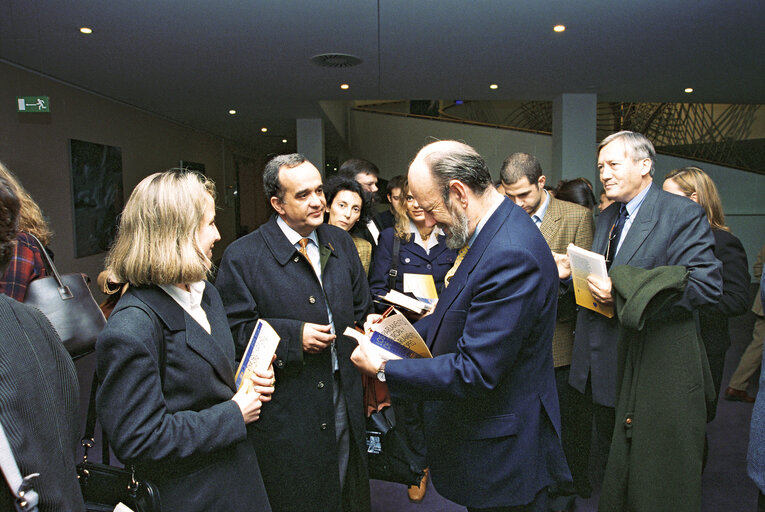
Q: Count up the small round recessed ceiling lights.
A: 8